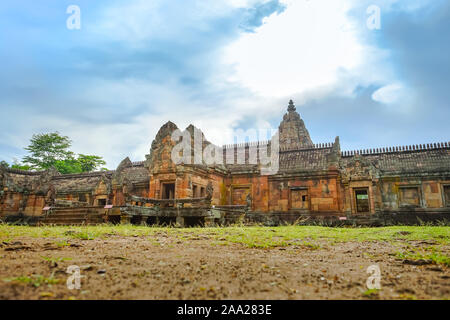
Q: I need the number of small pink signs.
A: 3